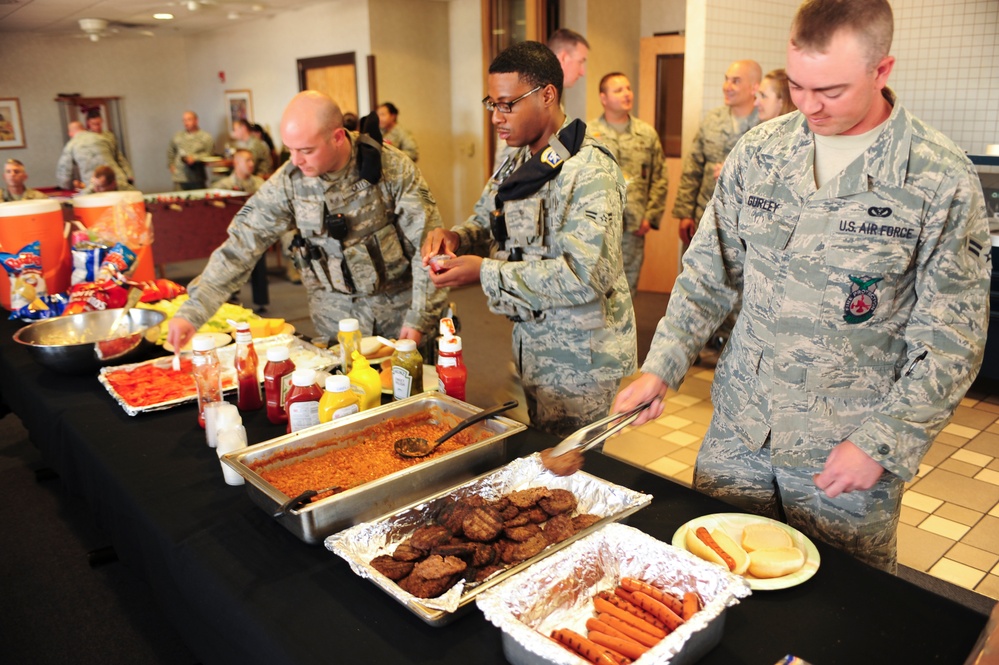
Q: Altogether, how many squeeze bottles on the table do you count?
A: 9